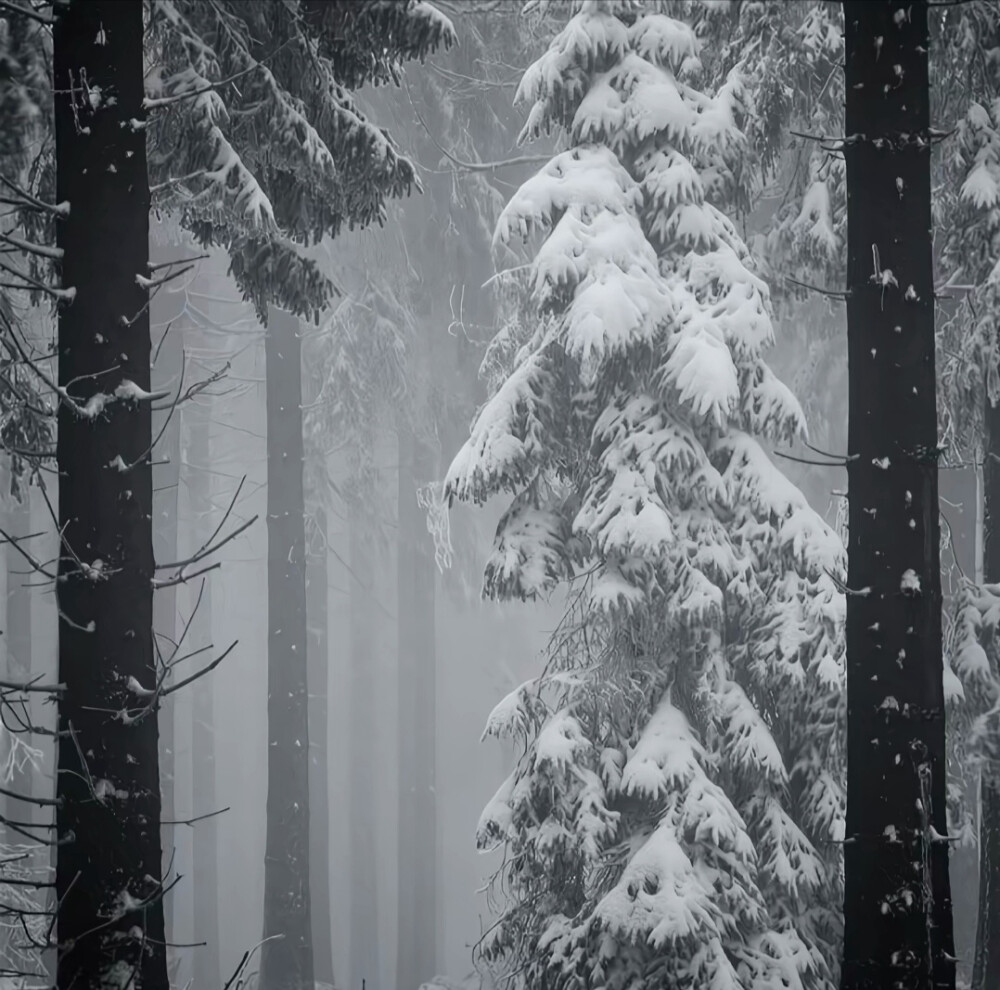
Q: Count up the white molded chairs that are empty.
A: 0